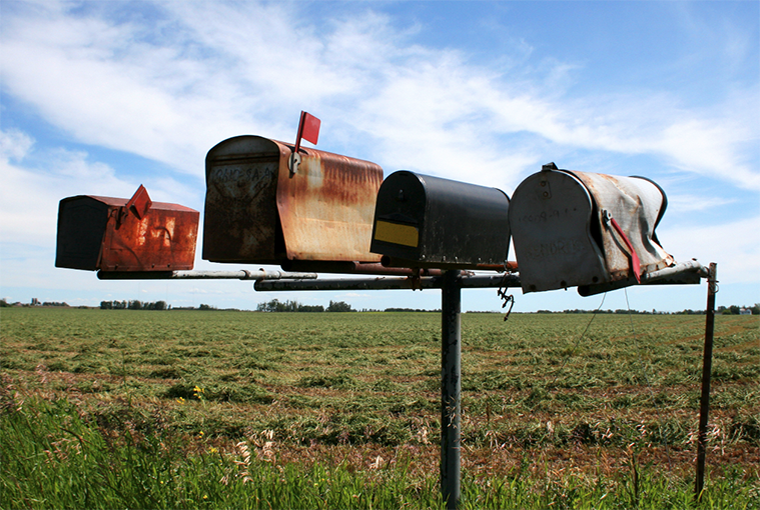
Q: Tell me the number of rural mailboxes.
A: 4